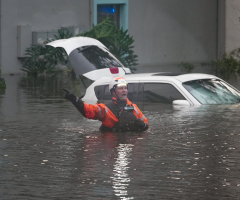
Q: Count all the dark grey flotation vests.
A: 1